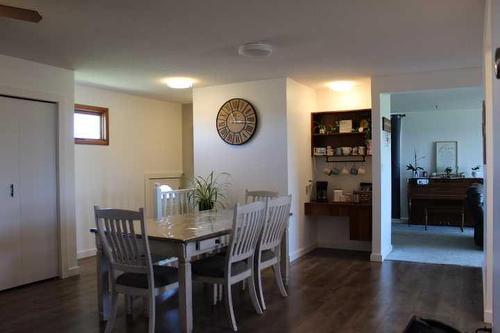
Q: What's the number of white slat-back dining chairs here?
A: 5